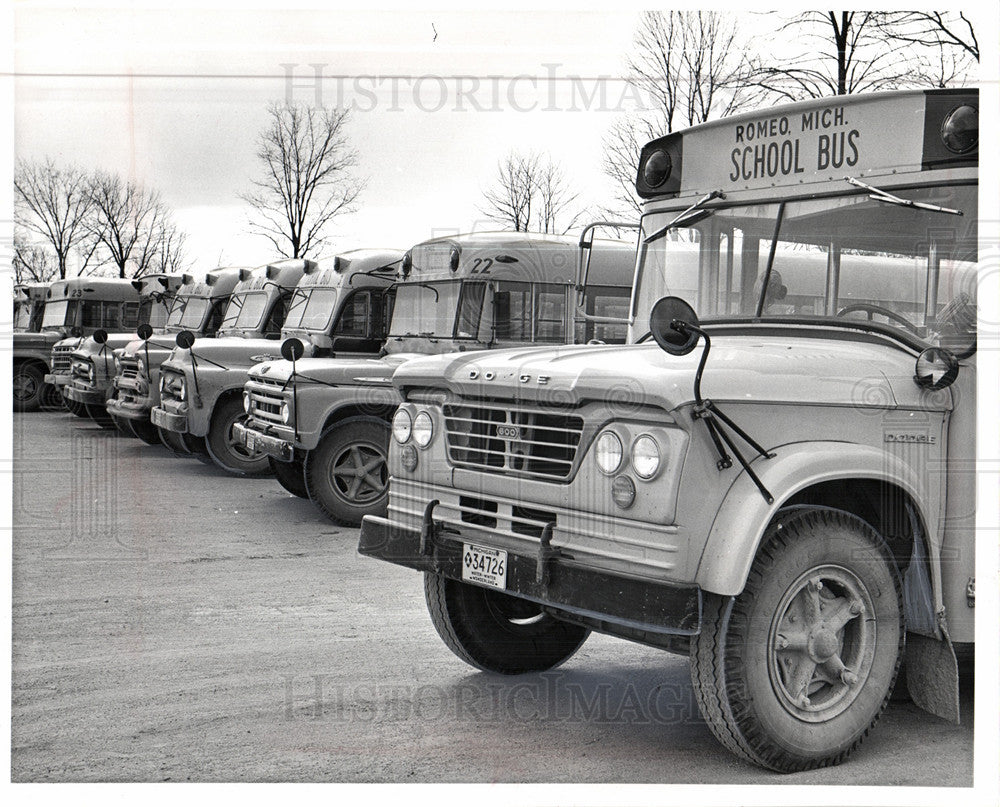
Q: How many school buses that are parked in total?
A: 8